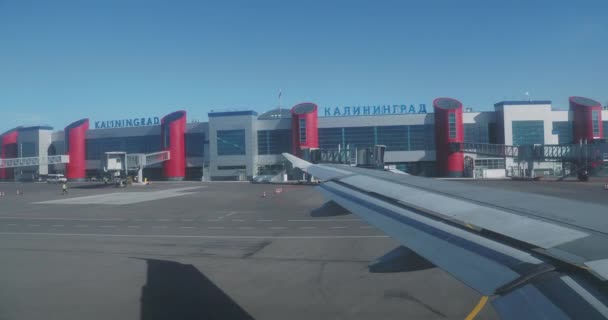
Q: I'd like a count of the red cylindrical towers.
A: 6